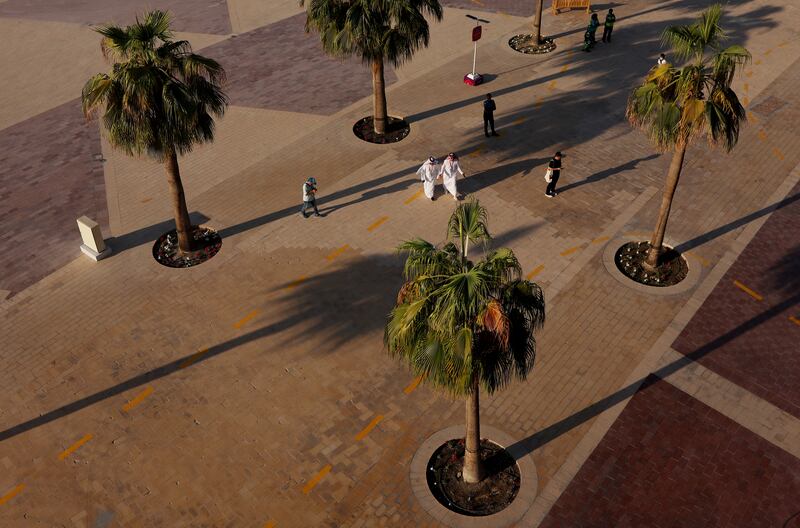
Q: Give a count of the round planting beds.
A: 5